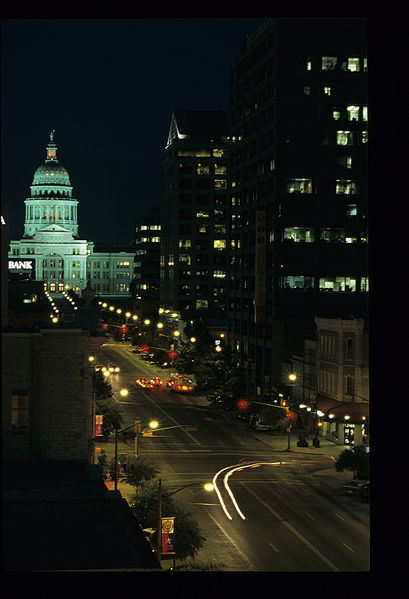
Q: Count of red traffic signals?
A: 6